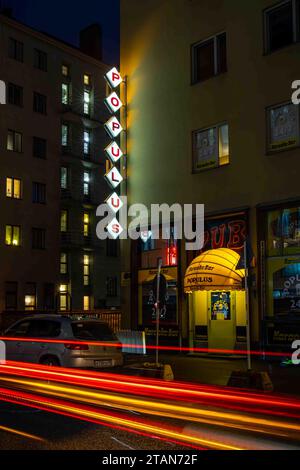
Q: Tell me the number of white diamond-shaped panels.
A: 7